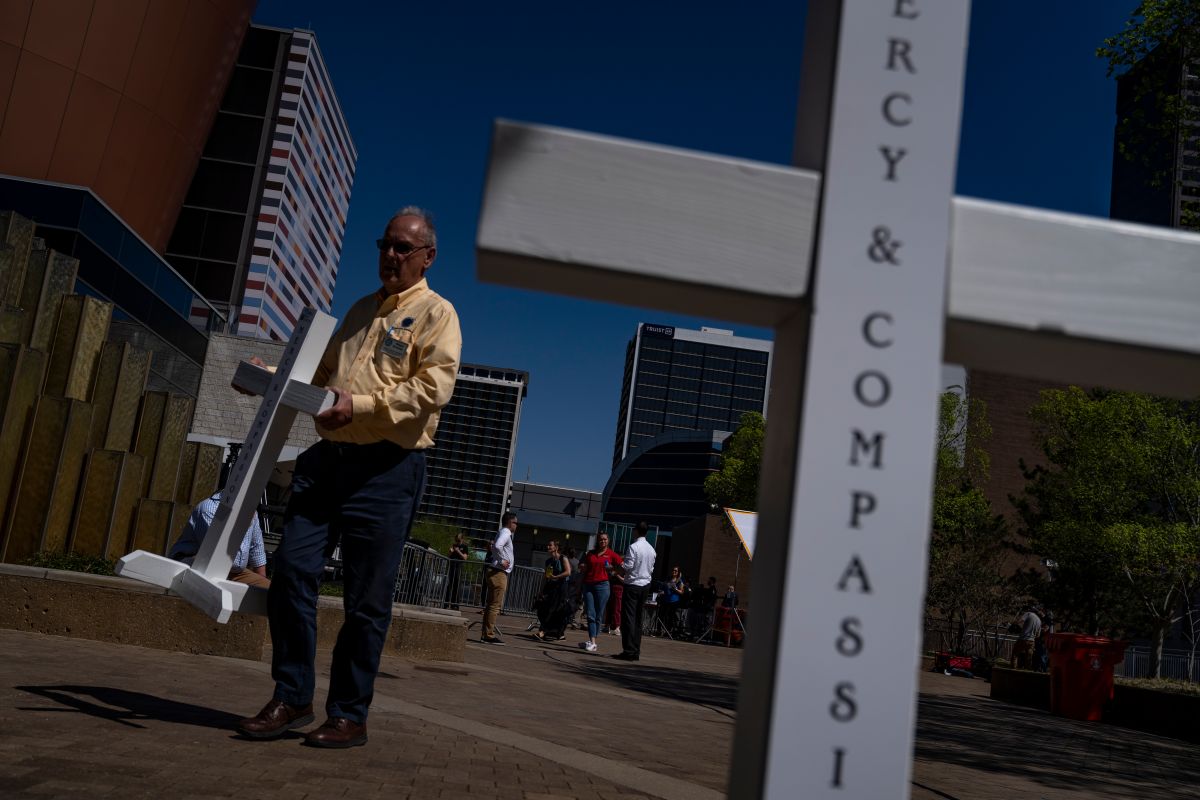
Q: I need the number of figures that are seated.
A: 1